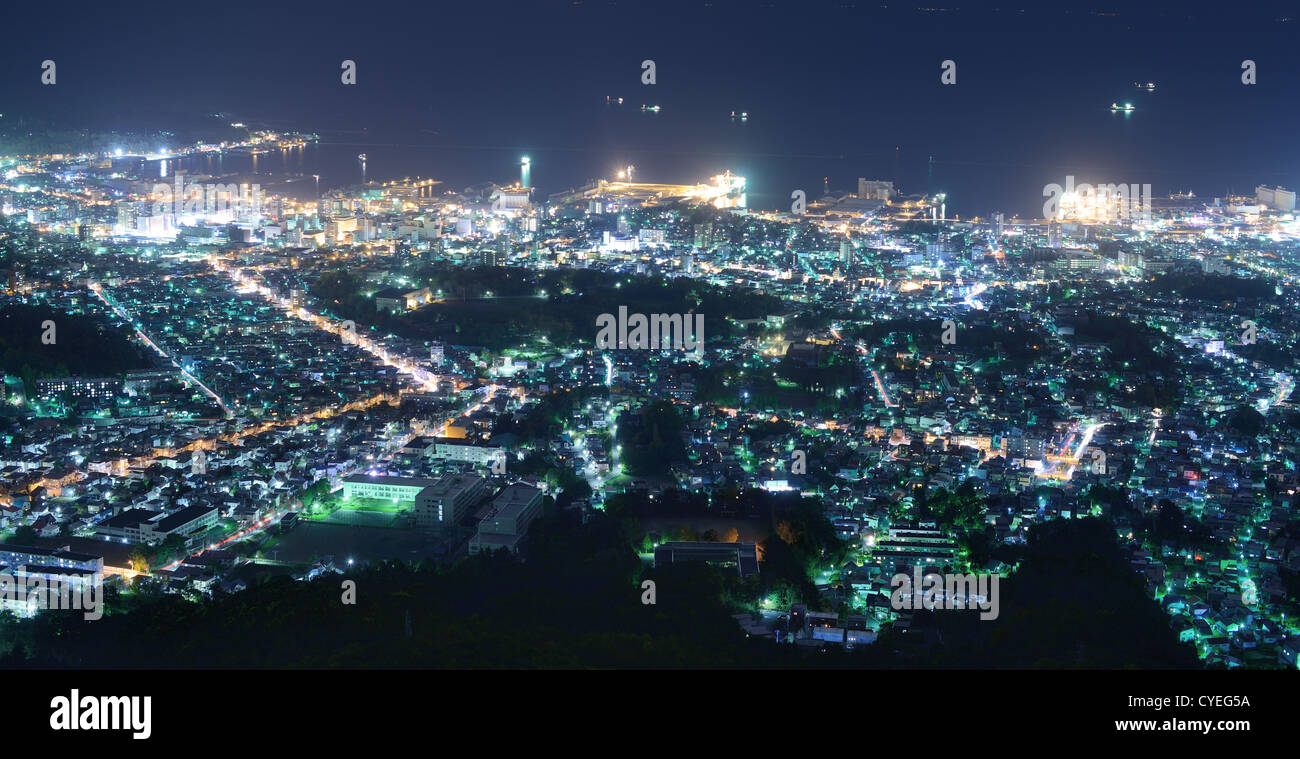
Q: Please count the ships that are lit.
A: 5